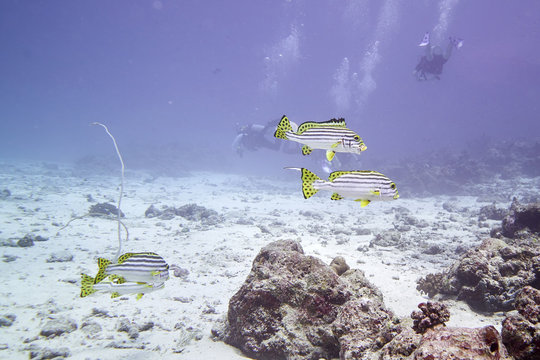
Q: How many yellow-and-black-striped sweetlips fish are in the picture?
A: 4